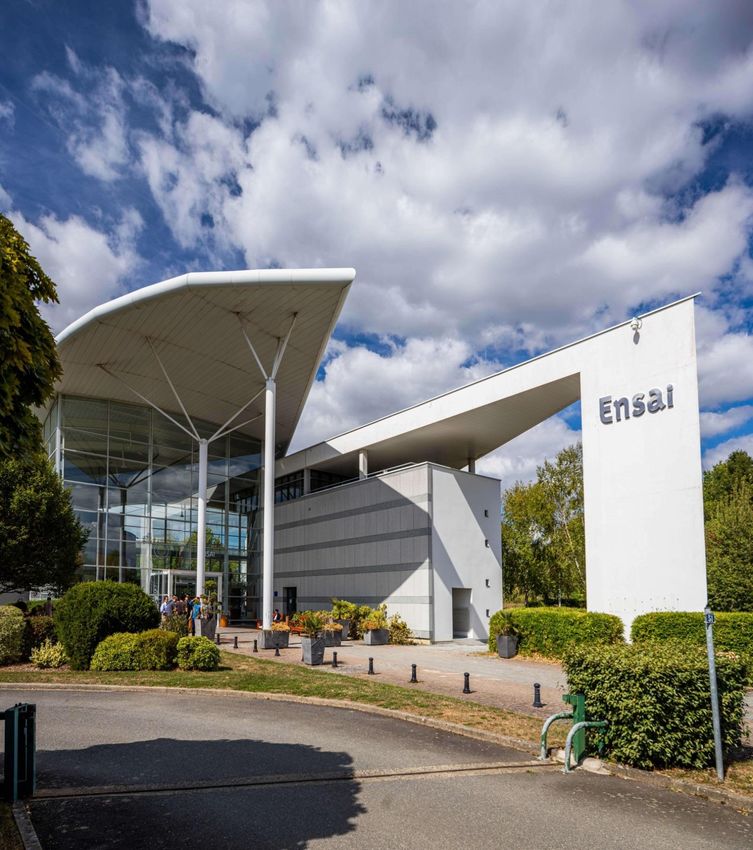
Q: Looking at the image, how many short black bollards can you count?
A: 9